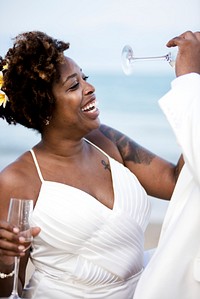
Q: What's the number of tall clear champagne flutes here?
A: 2